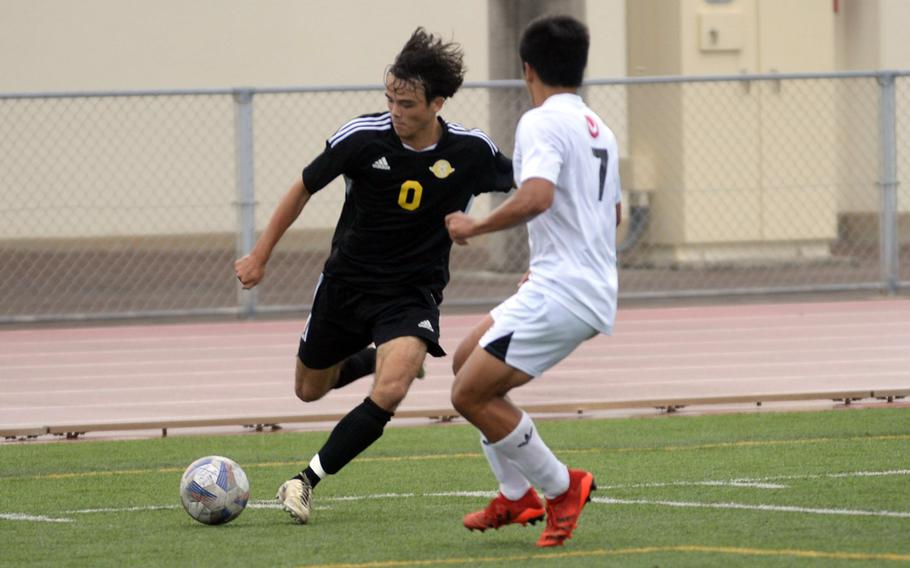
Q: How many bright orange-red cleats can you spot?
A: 2